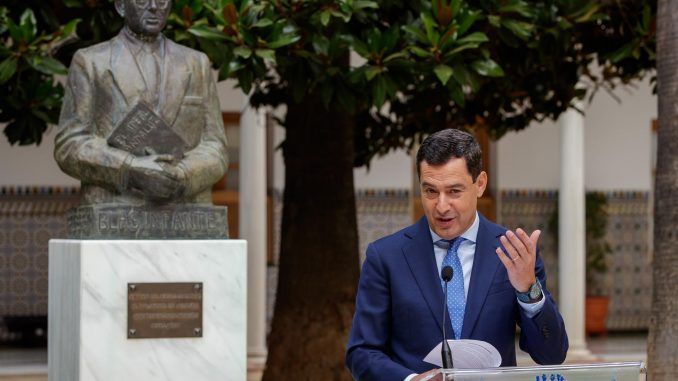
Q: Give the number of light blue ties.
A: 1